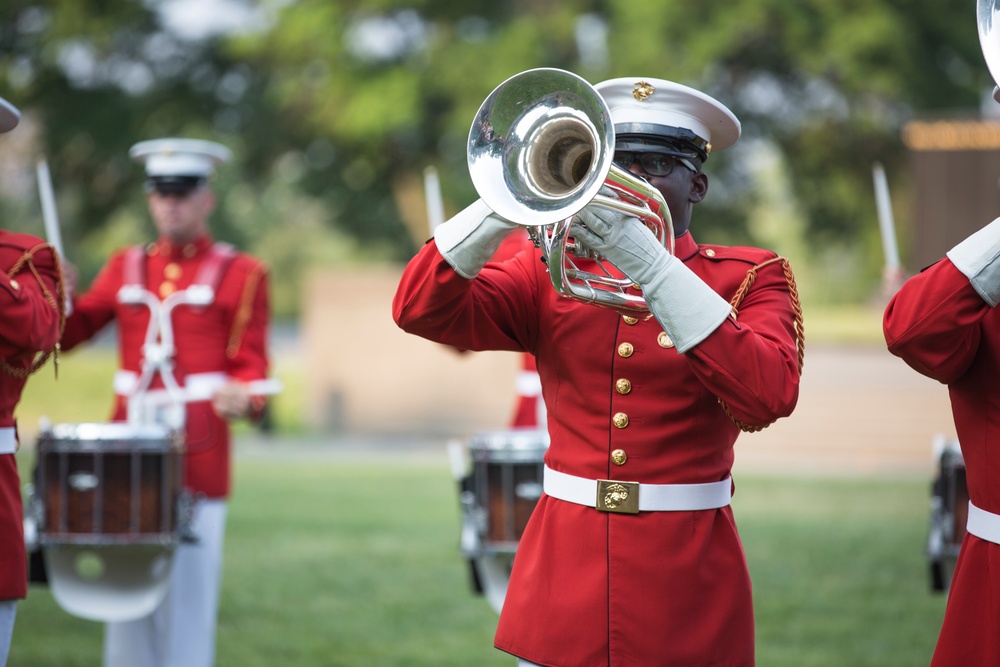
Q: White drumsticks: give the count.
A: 4